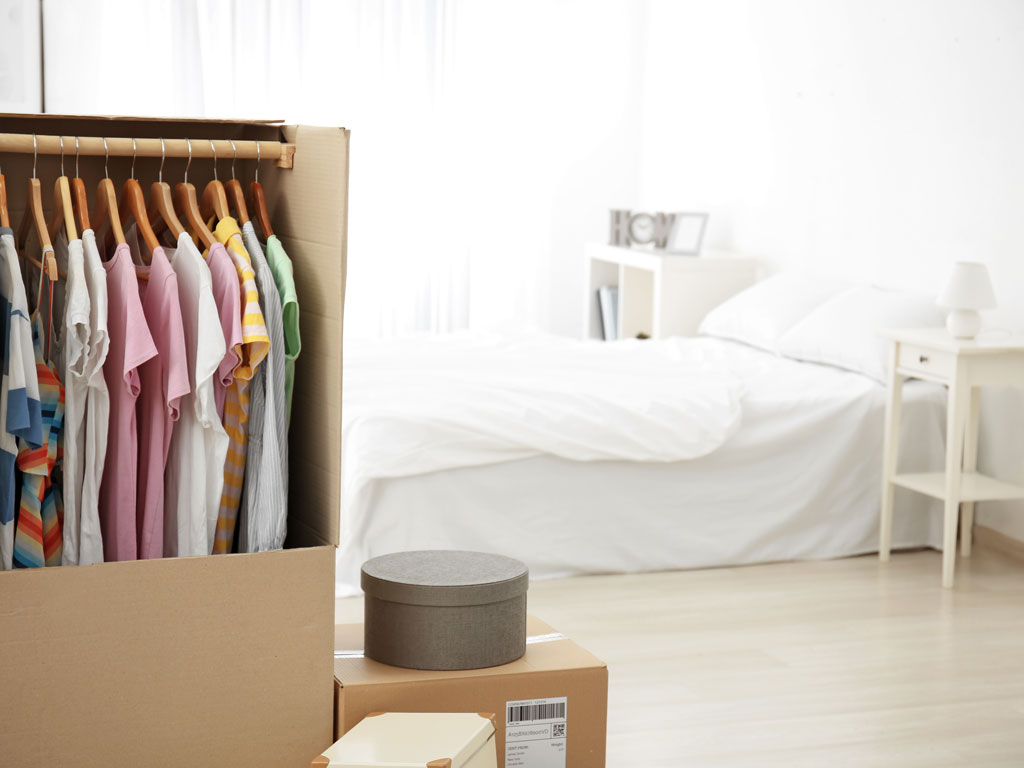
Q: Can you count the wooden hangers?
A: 11